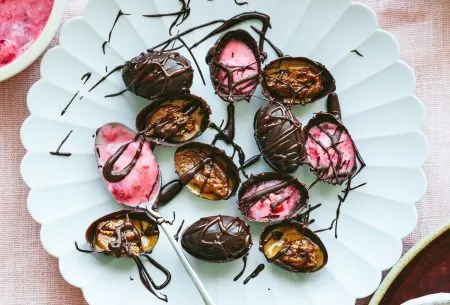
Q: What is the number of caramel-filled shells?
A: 5